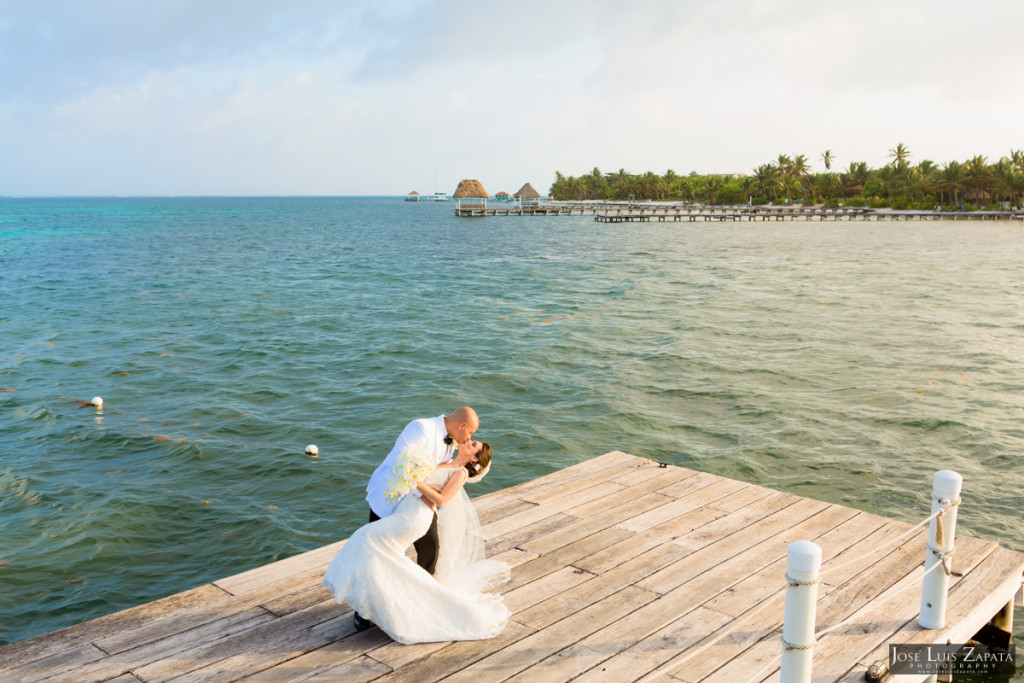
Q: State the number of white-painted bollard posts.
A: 2